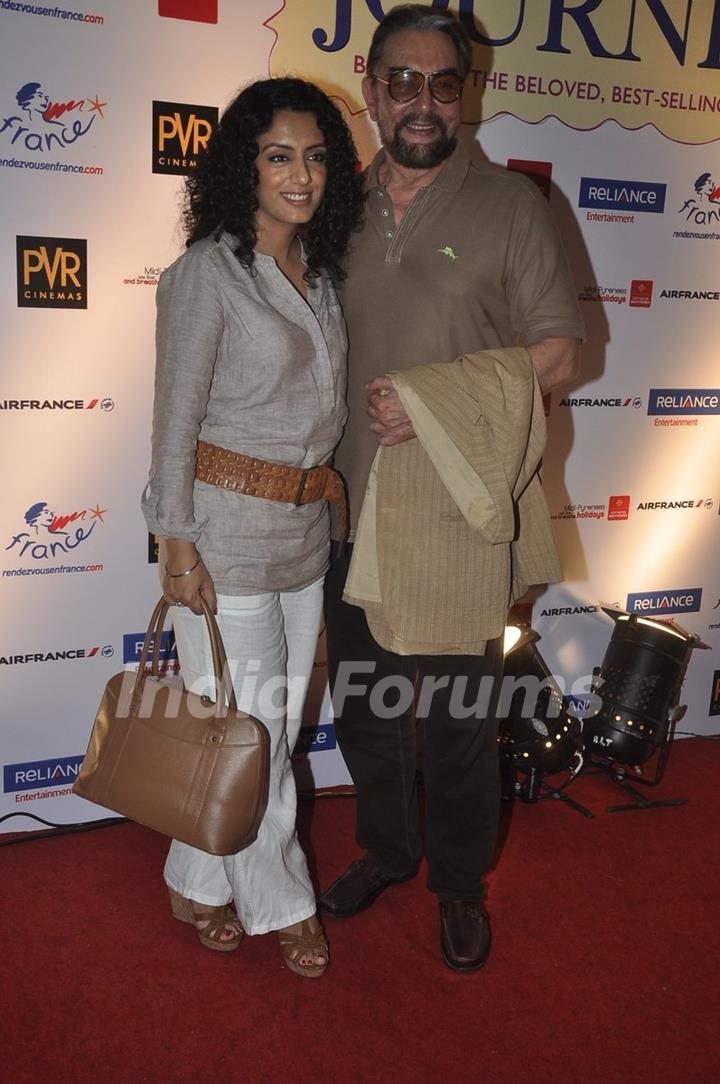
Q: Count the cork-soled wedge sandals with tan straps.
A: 2